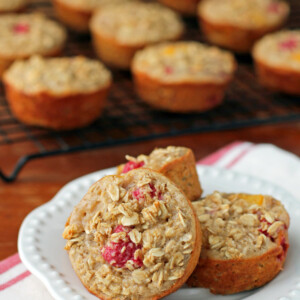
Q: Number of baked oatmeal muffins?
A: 12